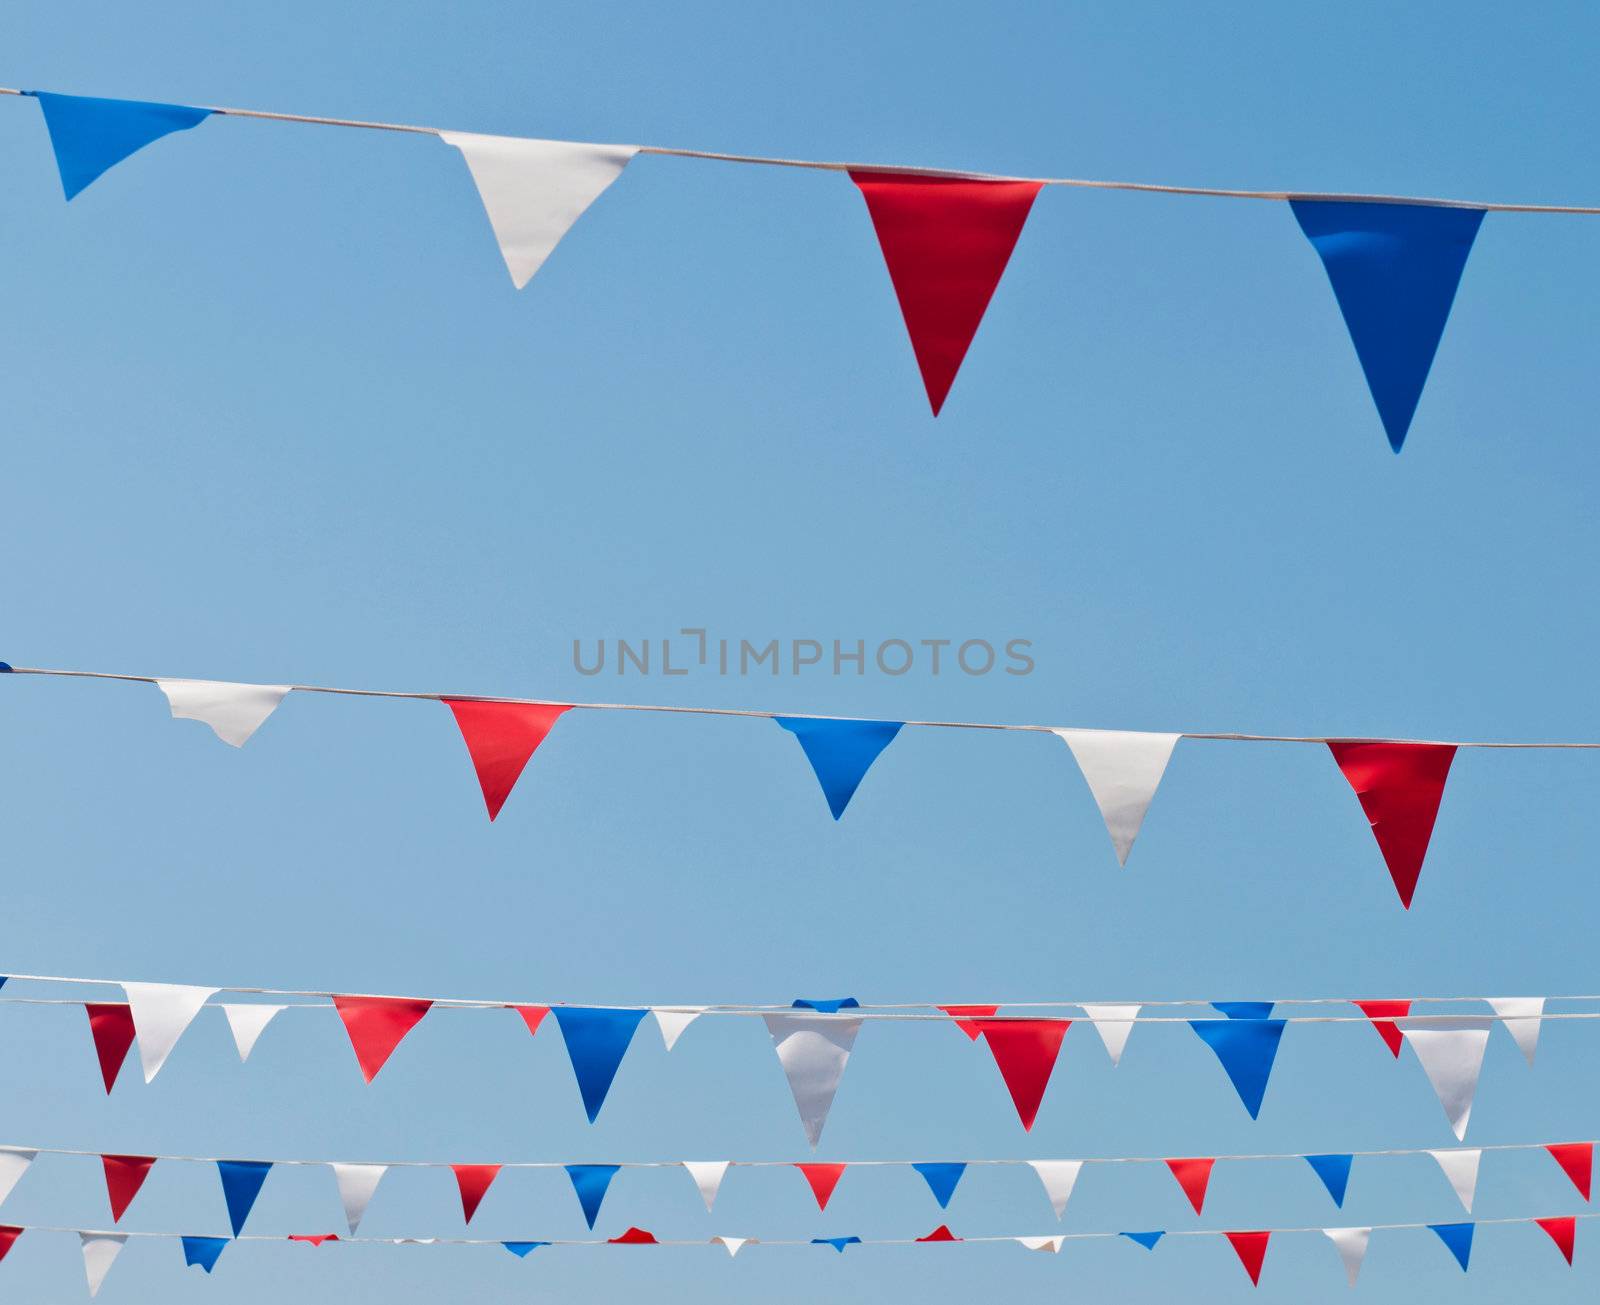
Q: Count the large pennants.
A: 4